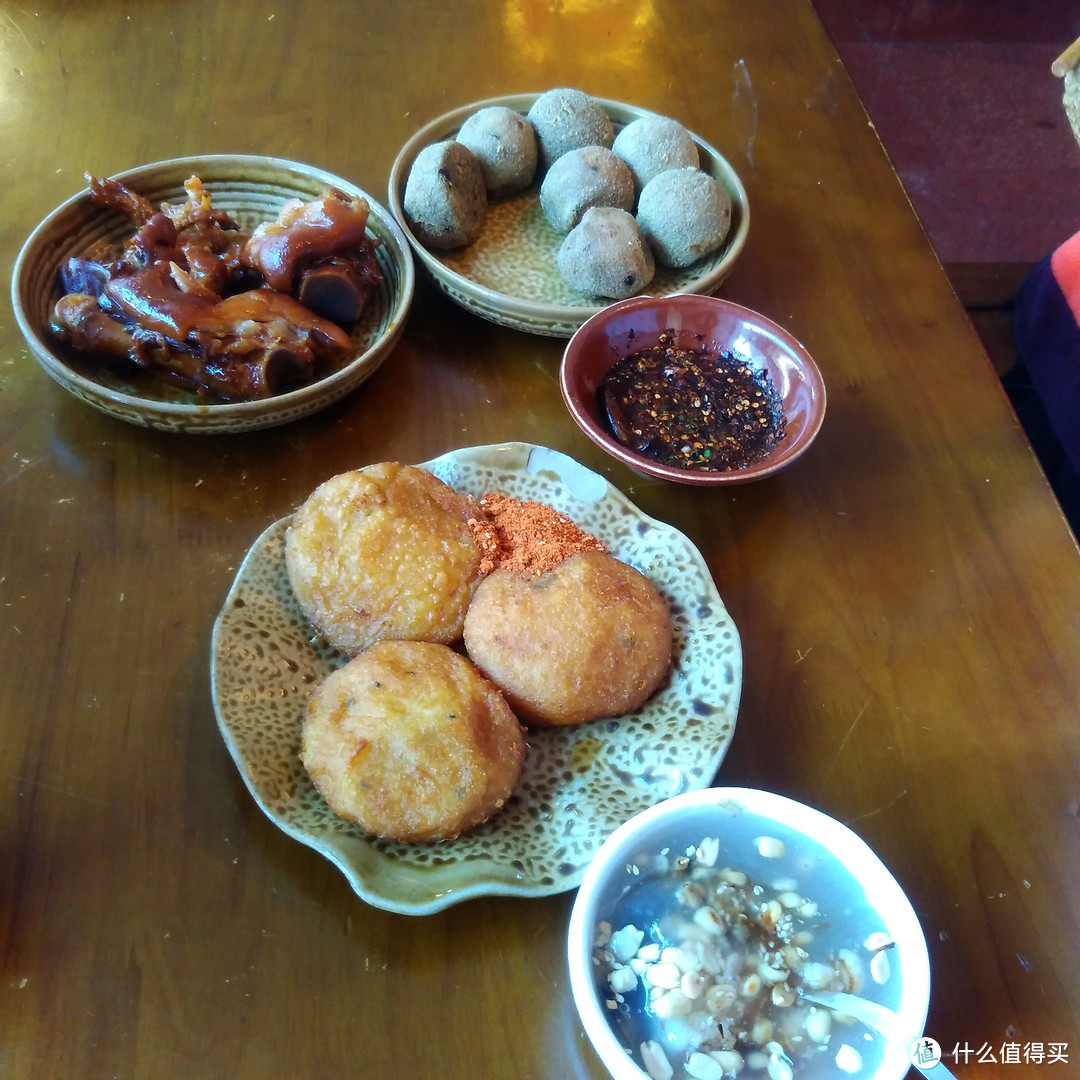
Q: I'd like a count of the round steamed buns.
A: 7